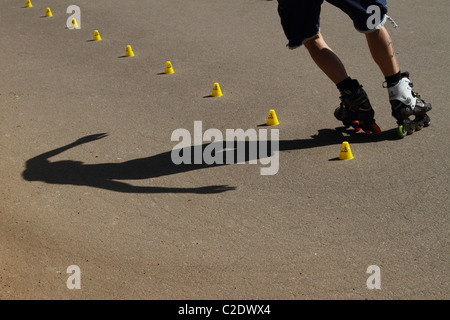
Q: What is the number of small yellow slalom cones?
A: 9